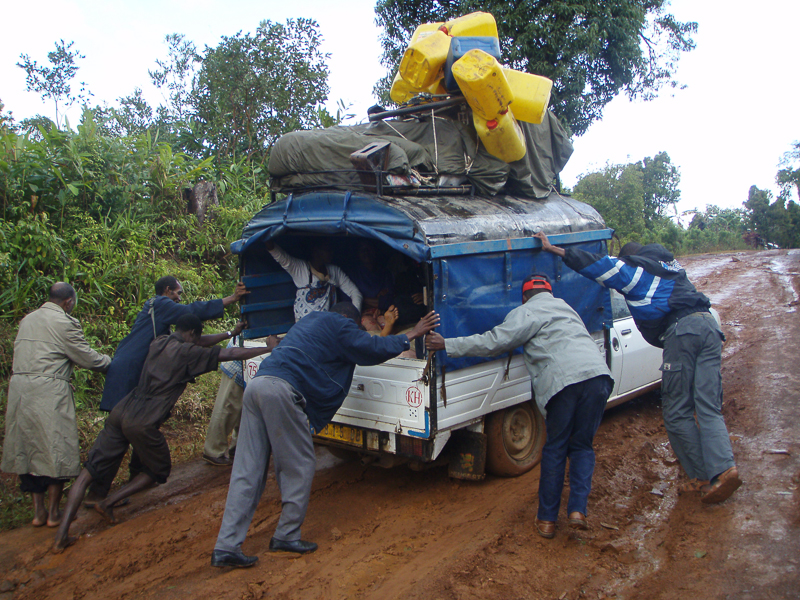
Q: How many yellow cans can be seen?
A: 7